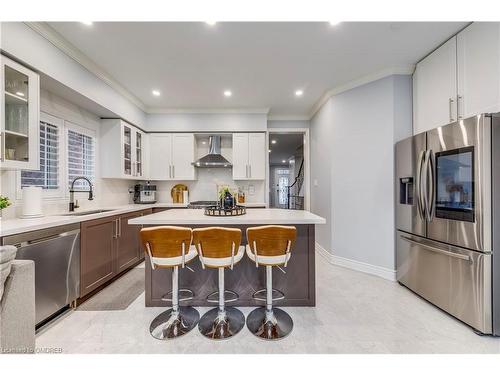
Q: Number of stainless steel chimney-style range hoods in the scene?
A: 1